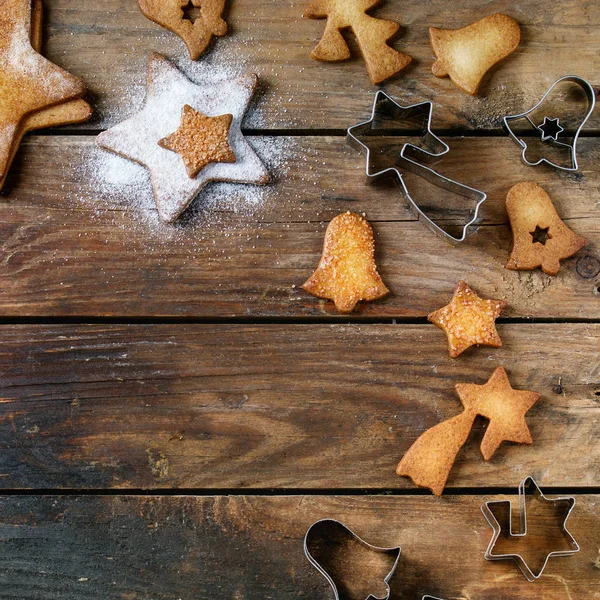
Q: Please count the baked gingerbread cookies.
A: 11